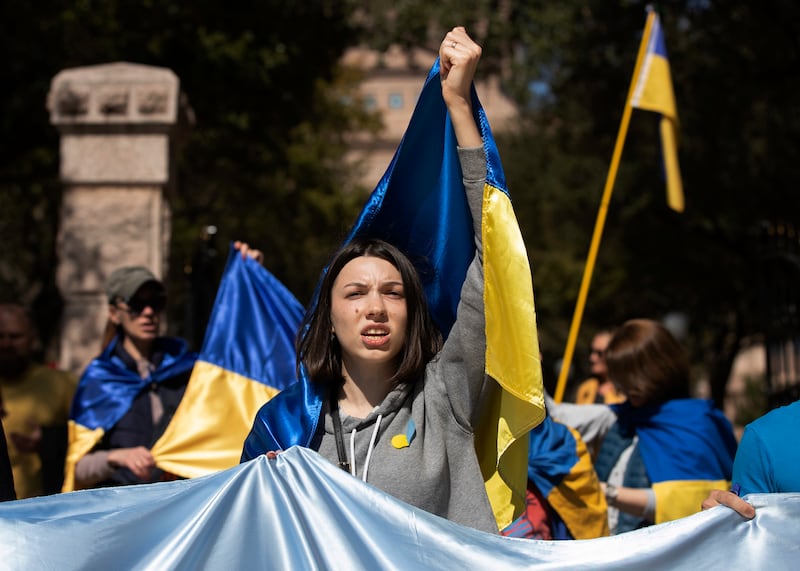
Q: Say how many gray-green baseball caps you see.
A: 1